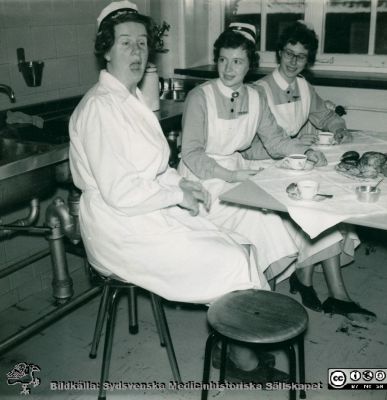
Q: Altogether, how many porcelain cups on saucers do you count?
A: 3